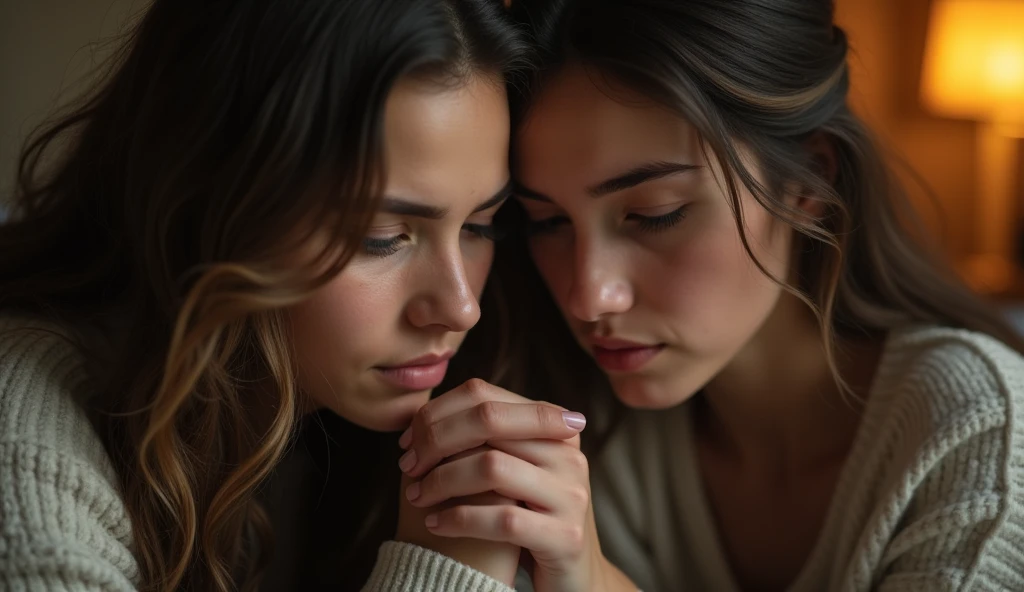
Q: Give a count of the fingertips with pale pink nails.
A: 5